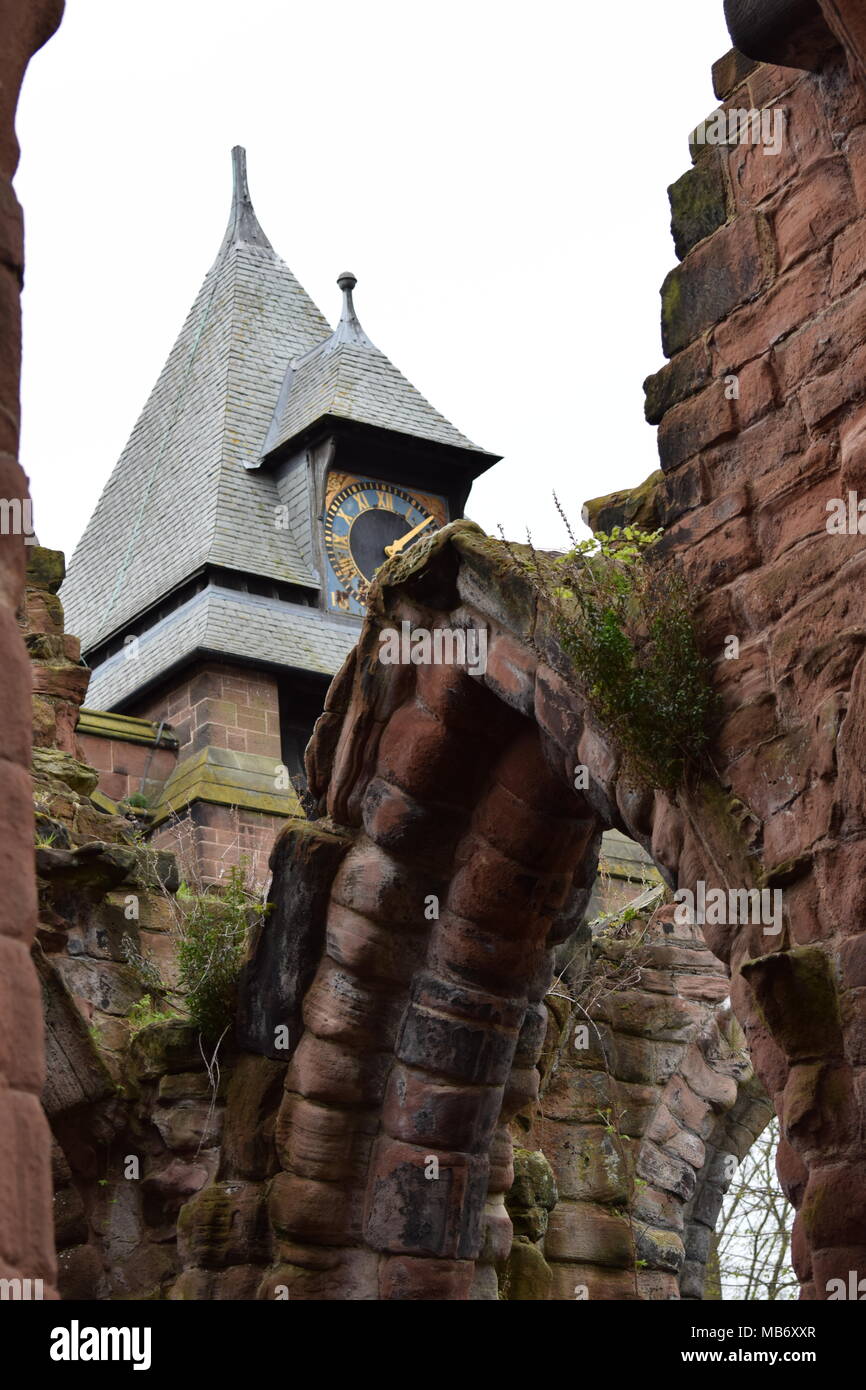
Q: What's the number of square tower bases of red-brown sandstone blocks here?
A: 1